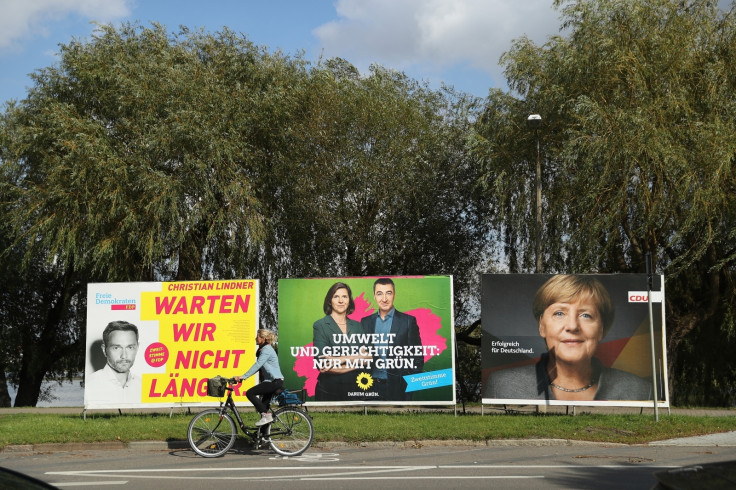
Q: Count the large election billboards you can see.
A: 3